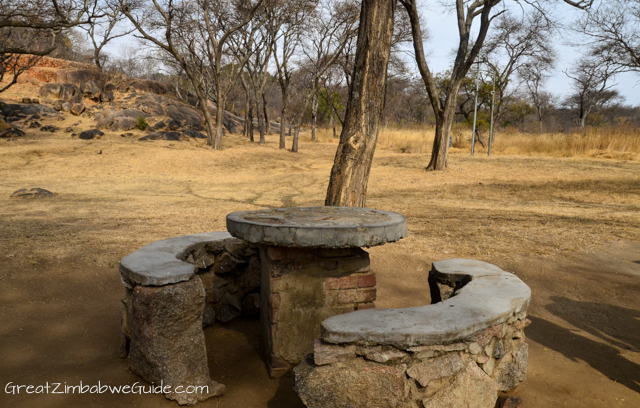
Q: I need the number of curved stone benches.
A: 2